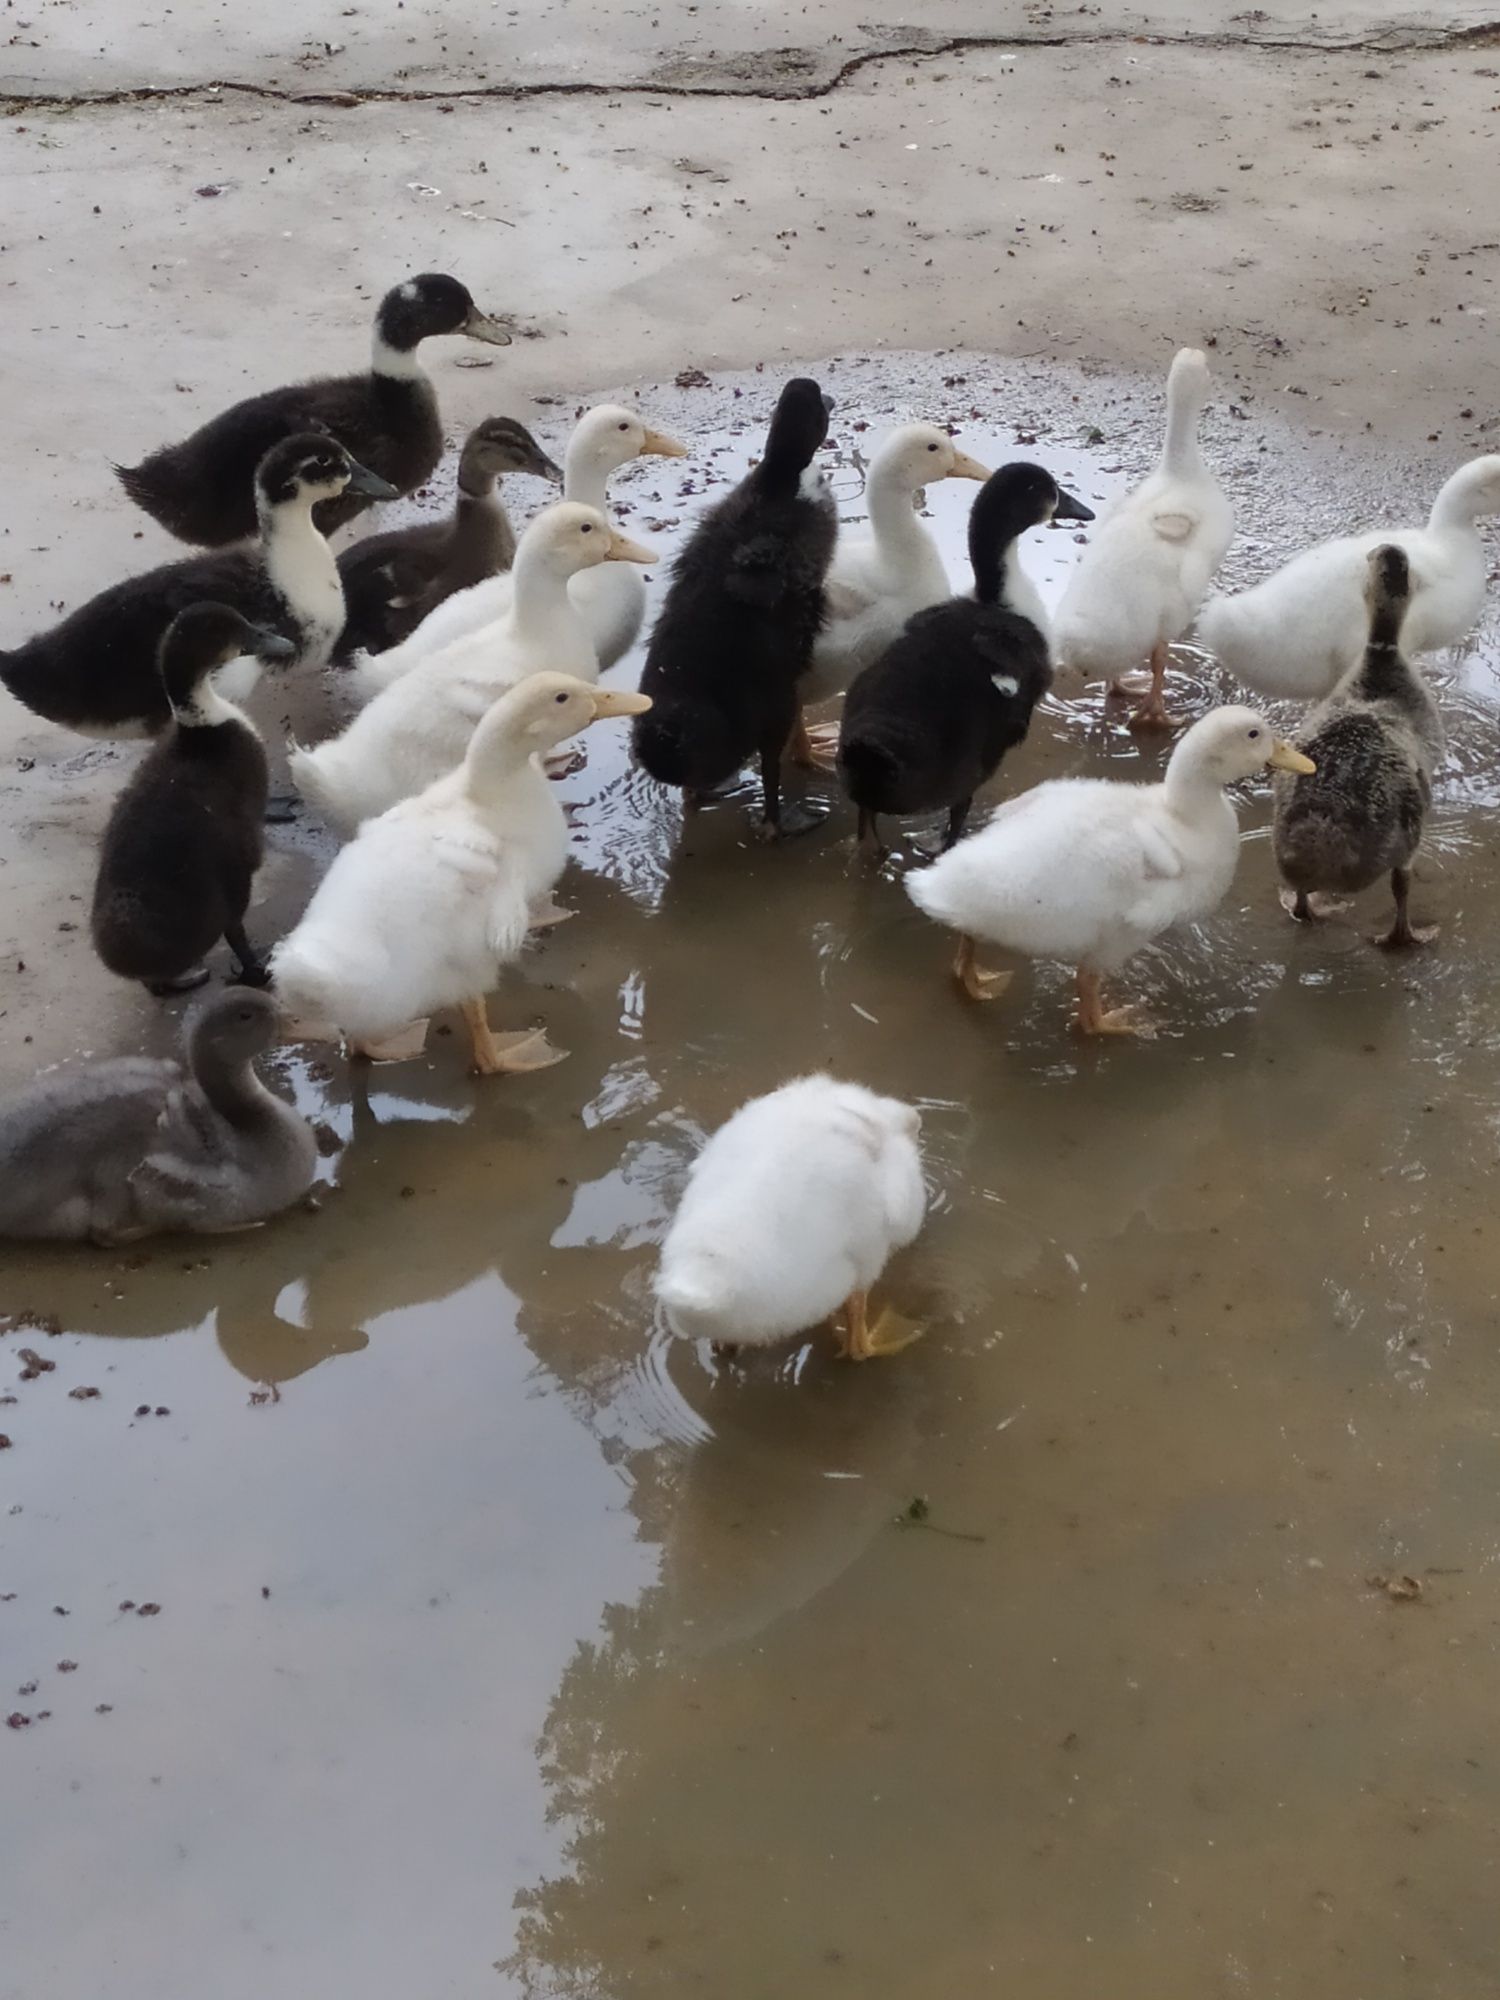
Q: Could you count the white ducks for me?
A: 8